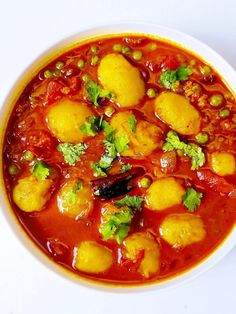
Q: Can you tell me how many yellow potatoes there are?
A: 11